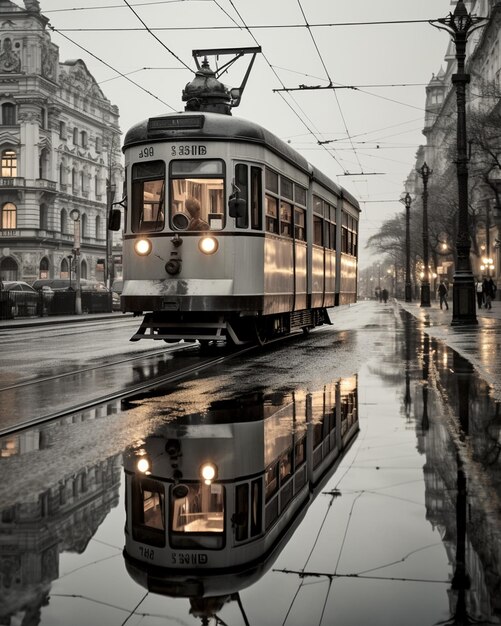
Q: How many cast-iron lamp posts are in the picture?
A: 3